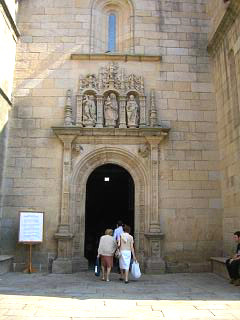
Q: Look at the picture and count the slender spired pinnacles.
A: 2